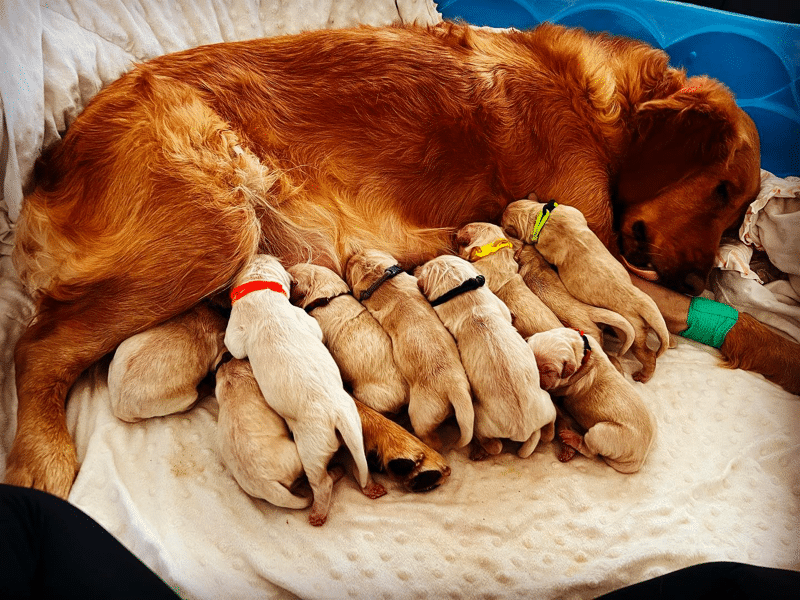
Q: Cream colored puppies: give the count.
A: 10